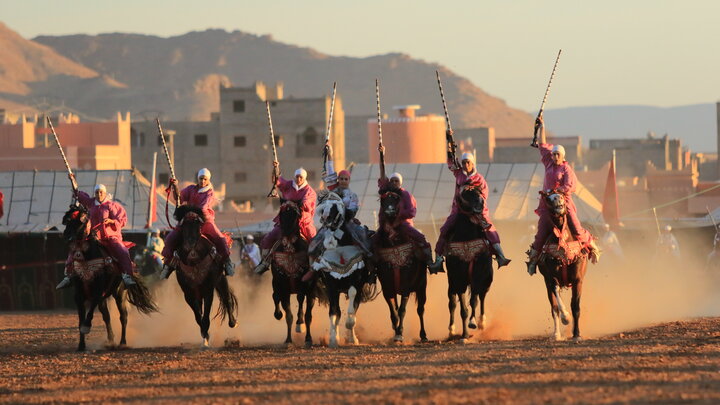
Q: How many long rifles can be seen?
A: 7